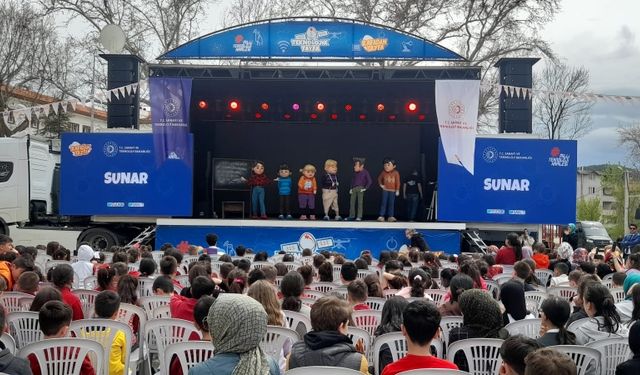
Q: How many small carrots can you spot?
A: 0